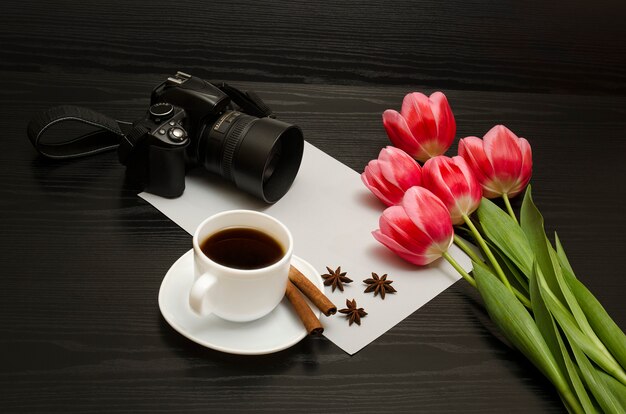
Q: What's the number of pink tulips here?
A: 5